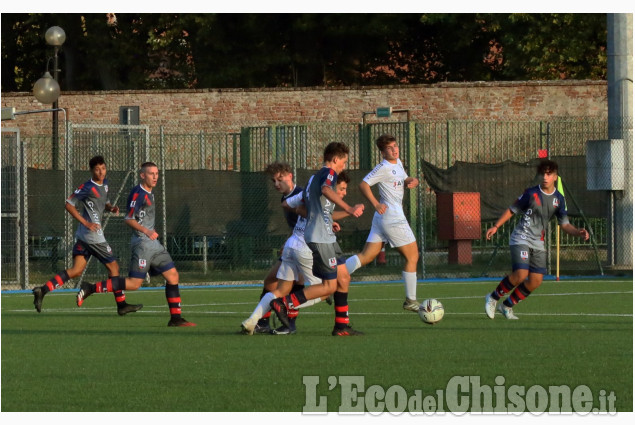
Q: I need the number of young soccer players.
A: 7